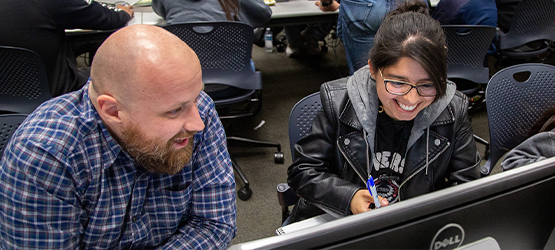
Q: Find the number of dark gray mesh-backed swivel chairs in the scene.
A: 7